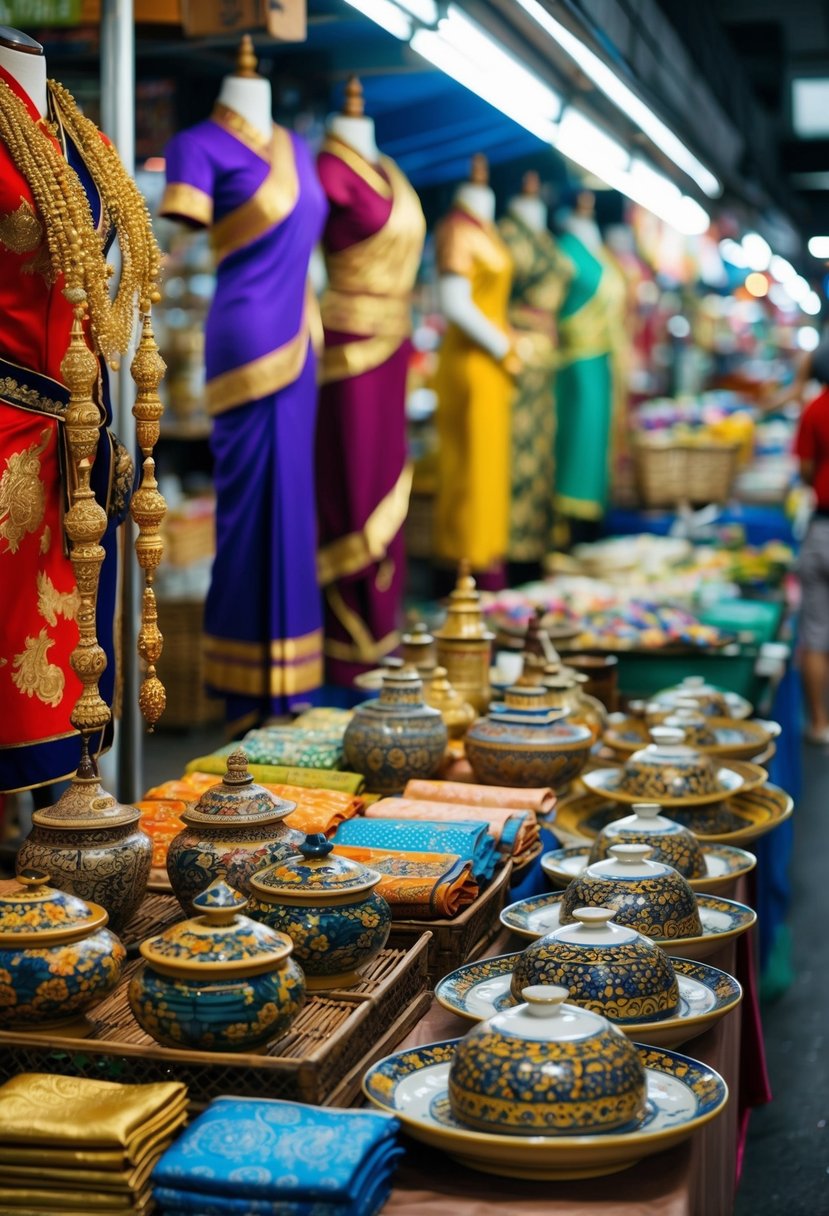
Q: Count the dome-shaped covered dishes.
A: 7